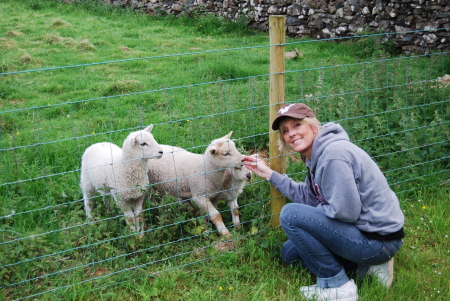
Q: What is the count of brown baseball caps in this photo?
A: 1